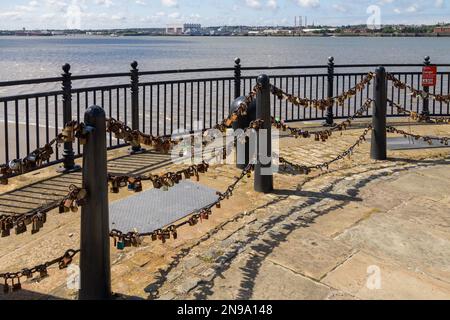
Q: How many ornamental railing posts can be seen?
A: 5